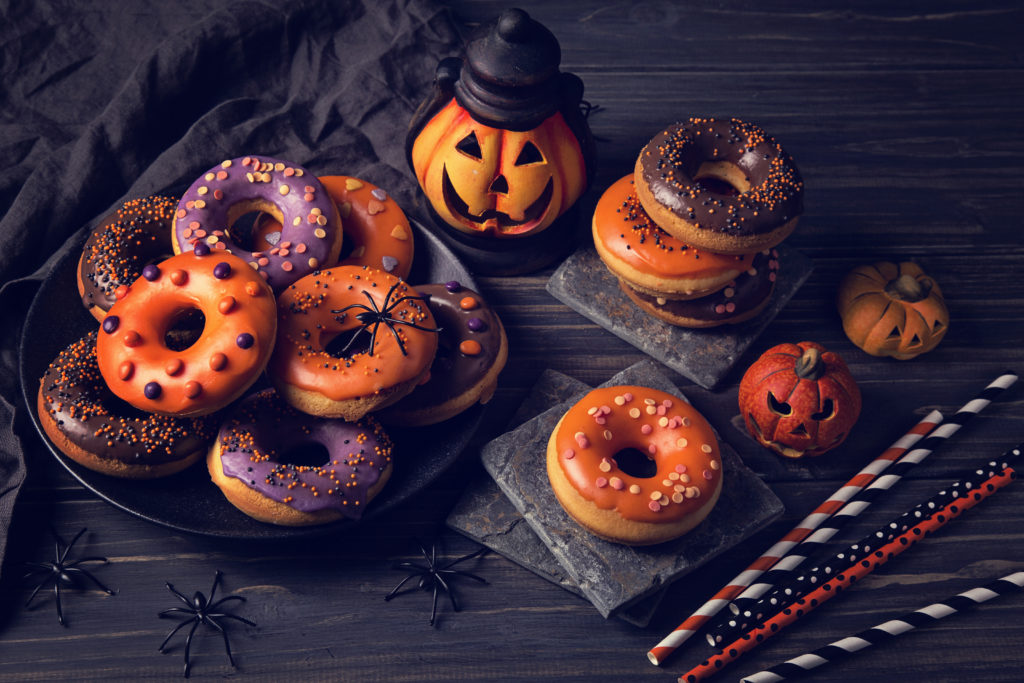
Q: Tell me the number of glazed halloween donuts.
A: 12